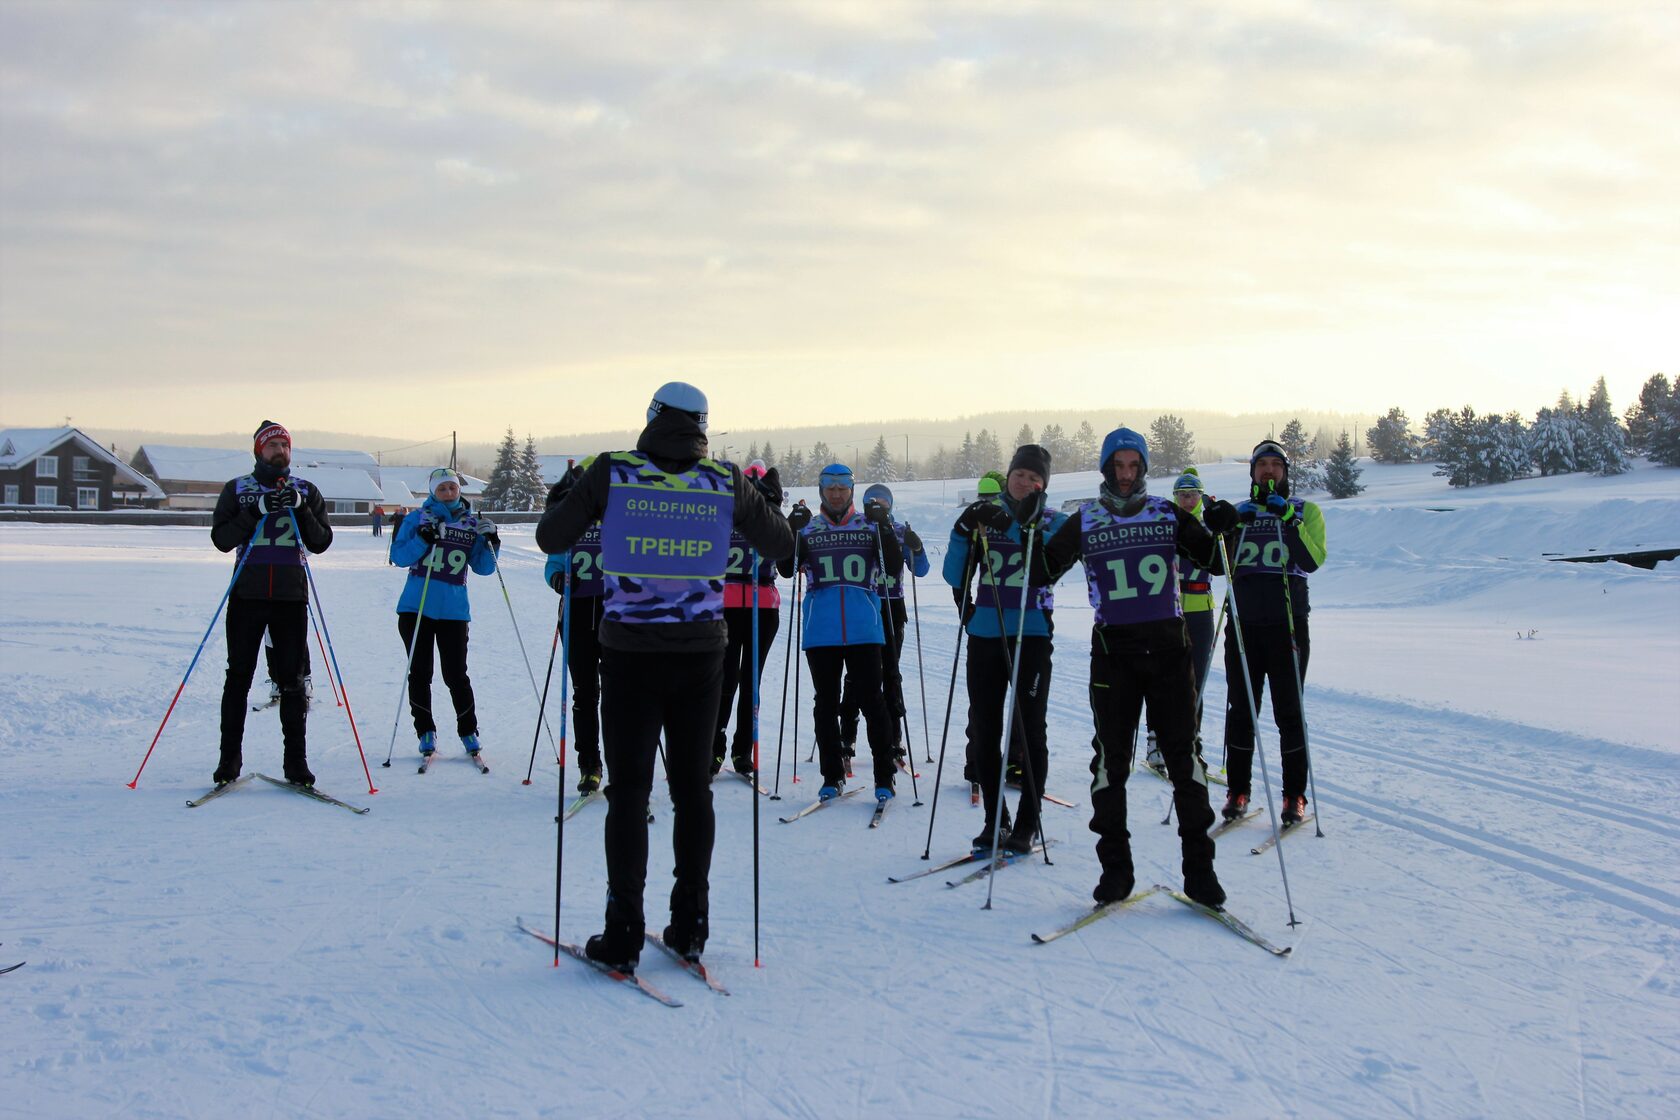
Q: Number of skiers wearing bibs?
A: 11